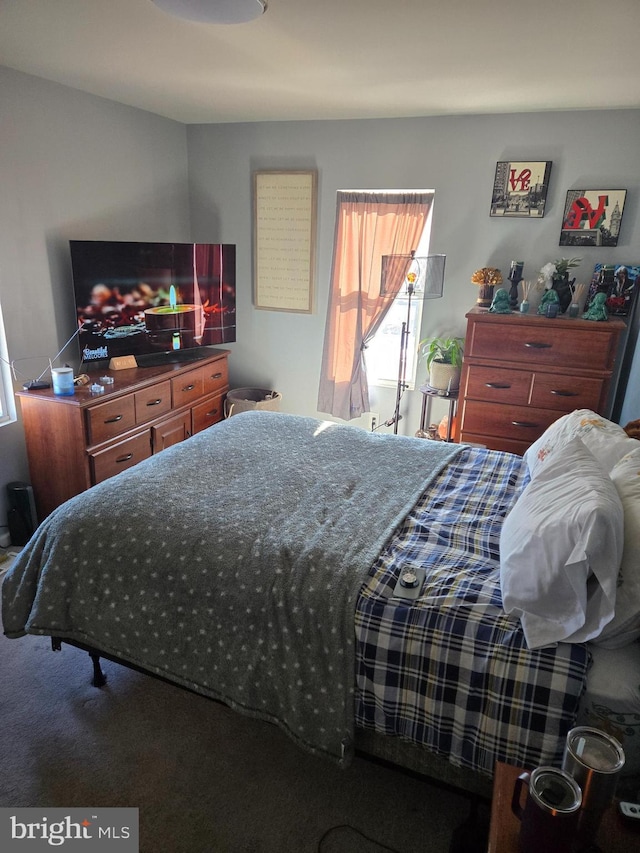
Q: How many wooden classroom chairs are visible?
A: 0